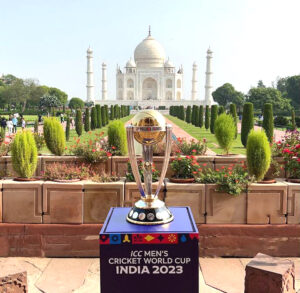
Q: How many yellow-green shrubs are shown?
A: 5